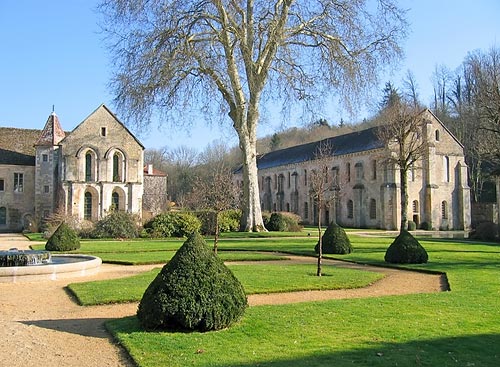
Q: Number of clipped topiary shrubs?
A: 4